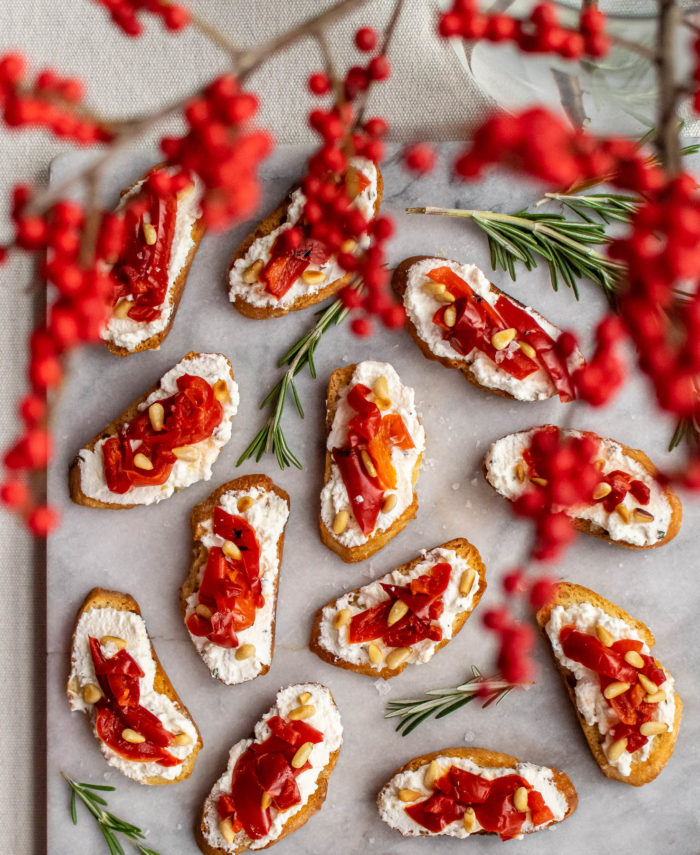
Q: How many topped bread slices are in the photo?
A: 12